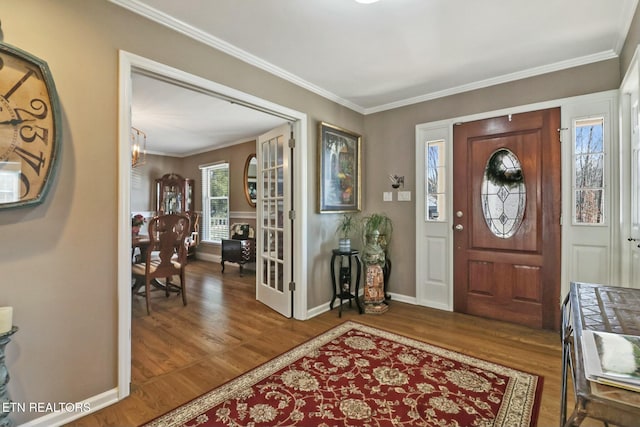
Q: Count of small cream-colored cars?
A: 0